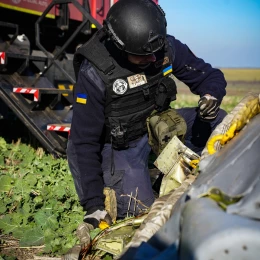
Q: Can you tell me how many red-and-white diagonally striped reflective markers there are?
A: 3